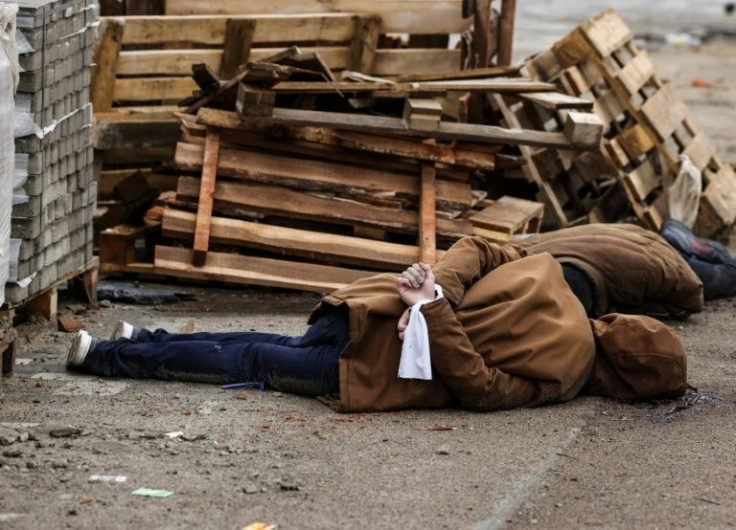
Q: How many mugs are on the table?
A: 0